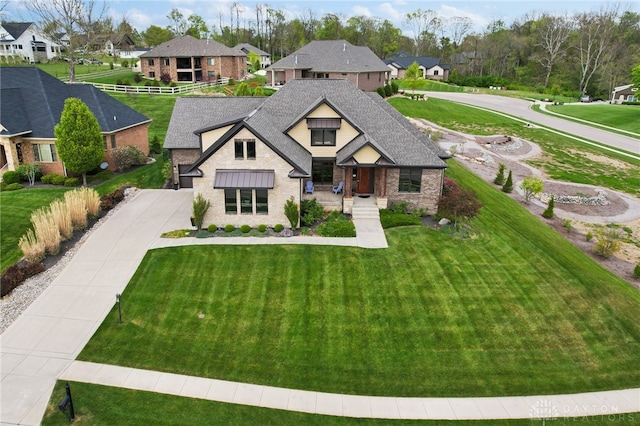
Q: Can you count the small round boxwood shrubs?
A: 5